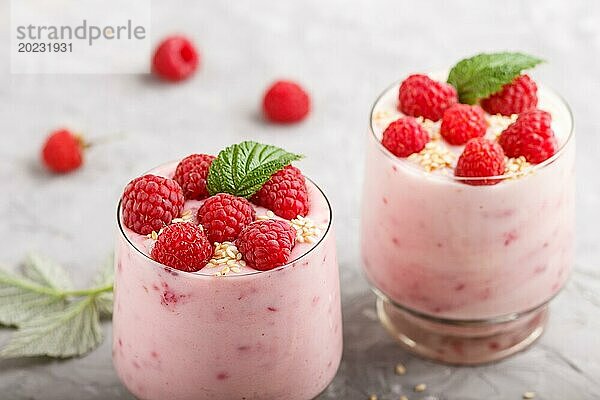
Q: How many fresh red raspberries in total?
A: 15